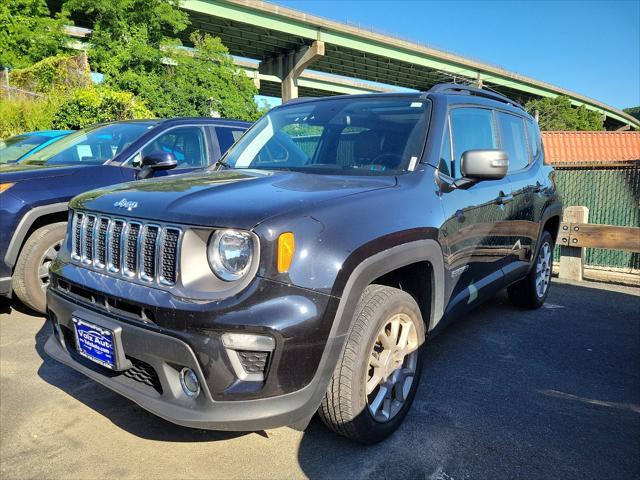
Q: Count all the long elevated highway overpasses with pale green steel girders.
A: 2